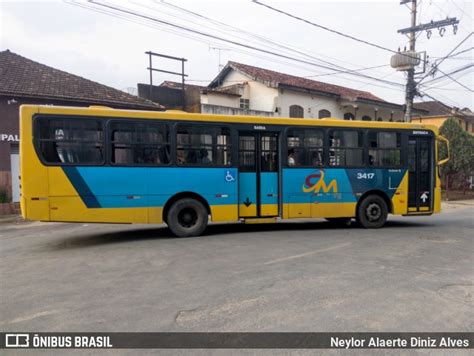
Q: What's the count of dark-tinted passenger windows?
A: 6